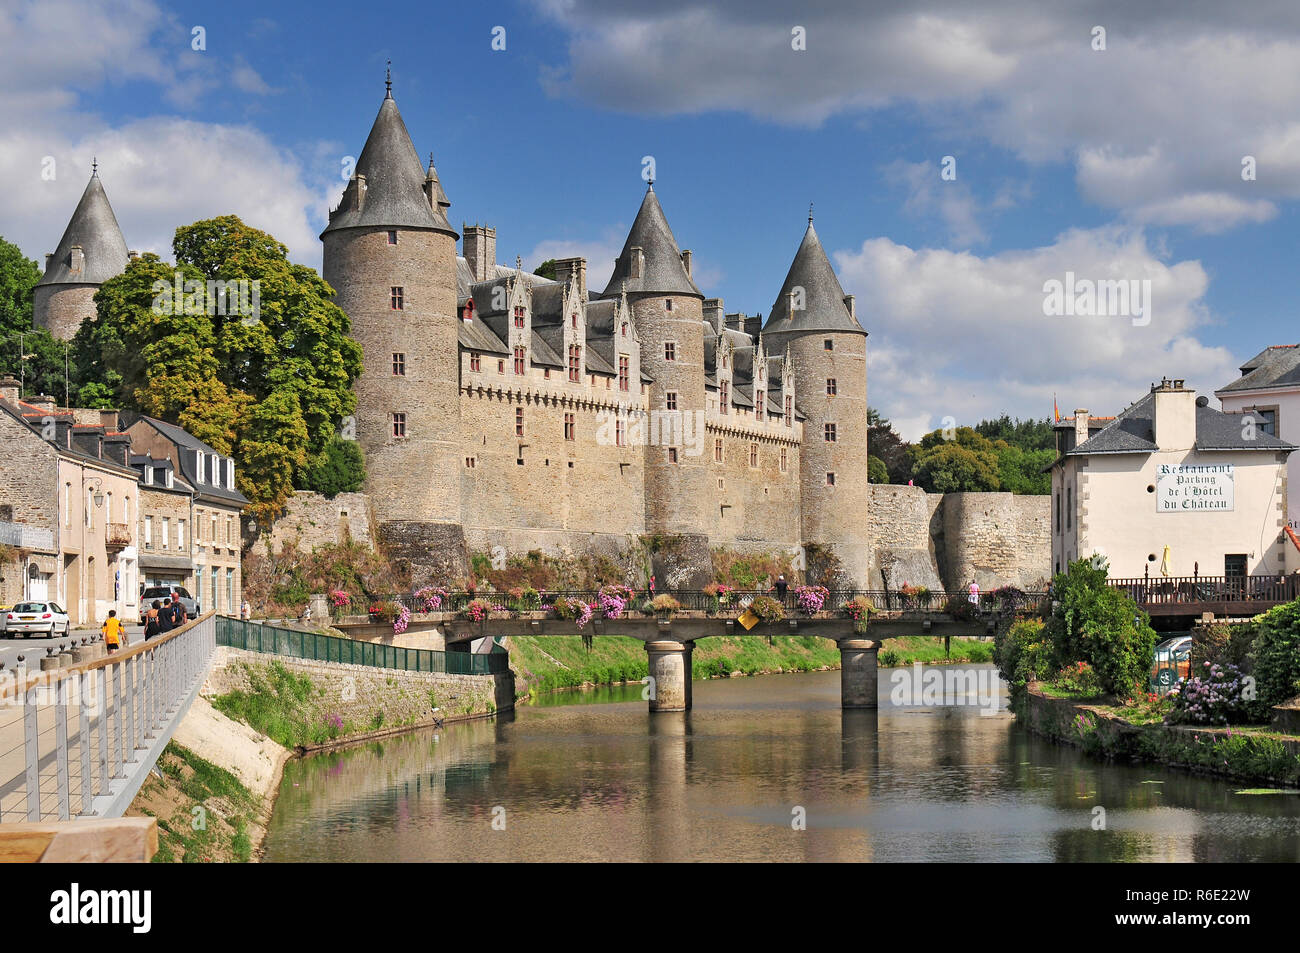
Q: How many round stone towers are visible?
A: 4